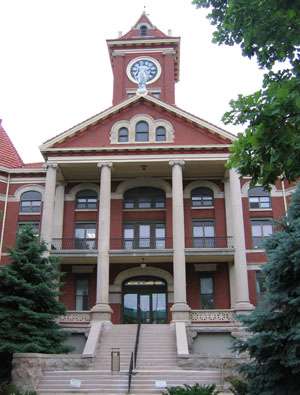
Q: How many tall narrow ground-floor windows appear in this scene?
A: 2